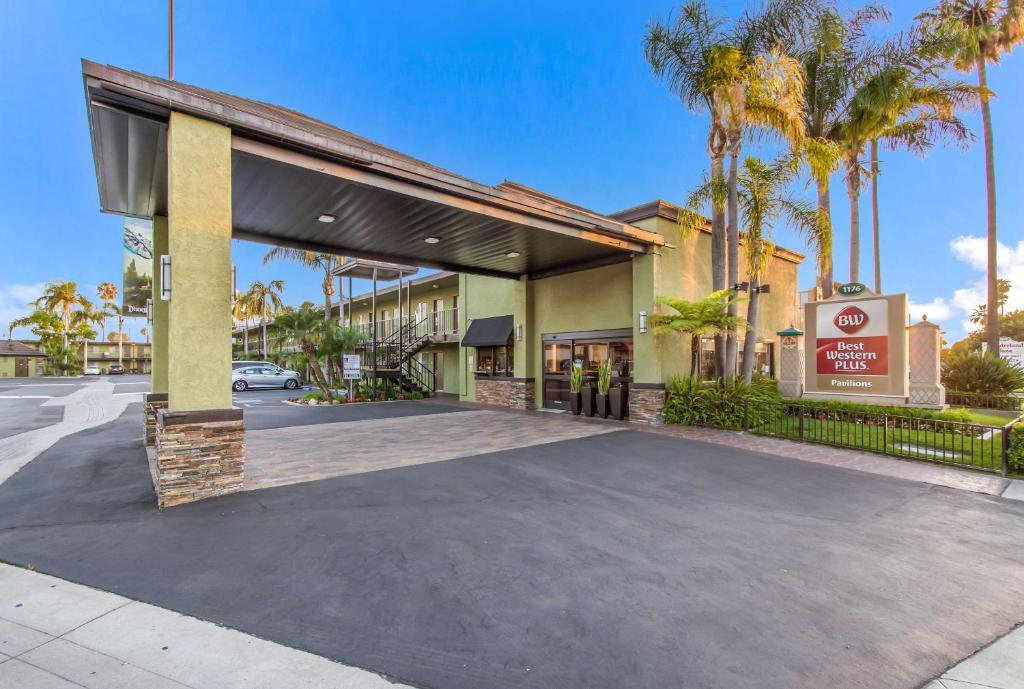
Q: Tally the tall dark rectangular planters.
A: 4